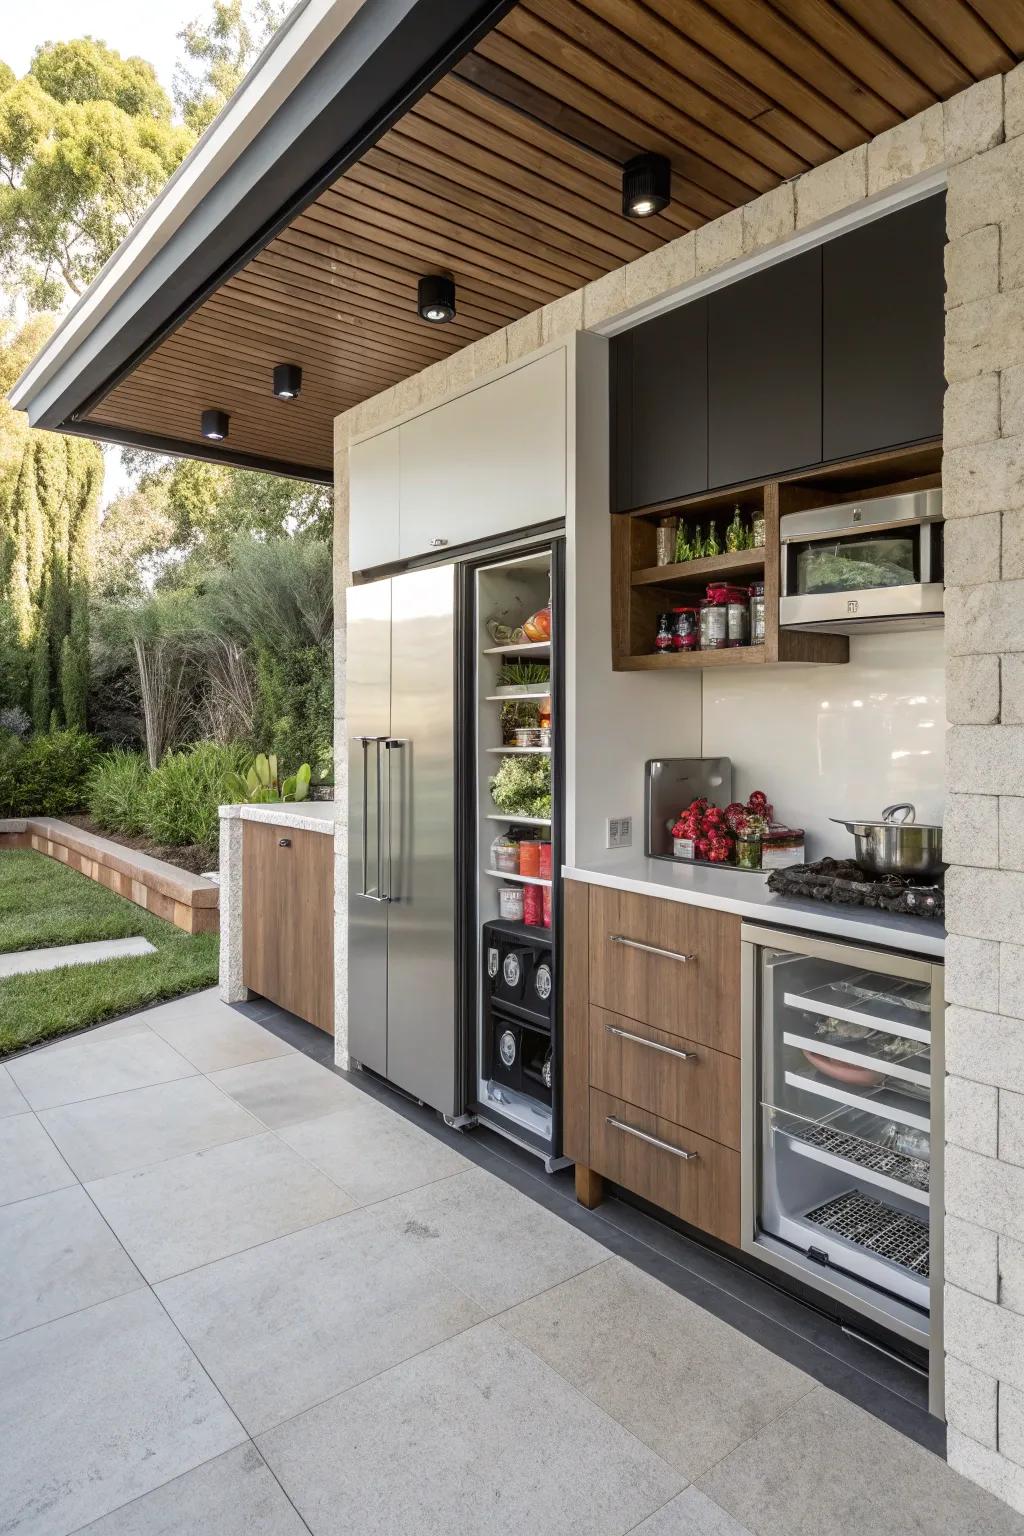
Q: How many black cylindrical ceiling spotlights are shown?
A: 4